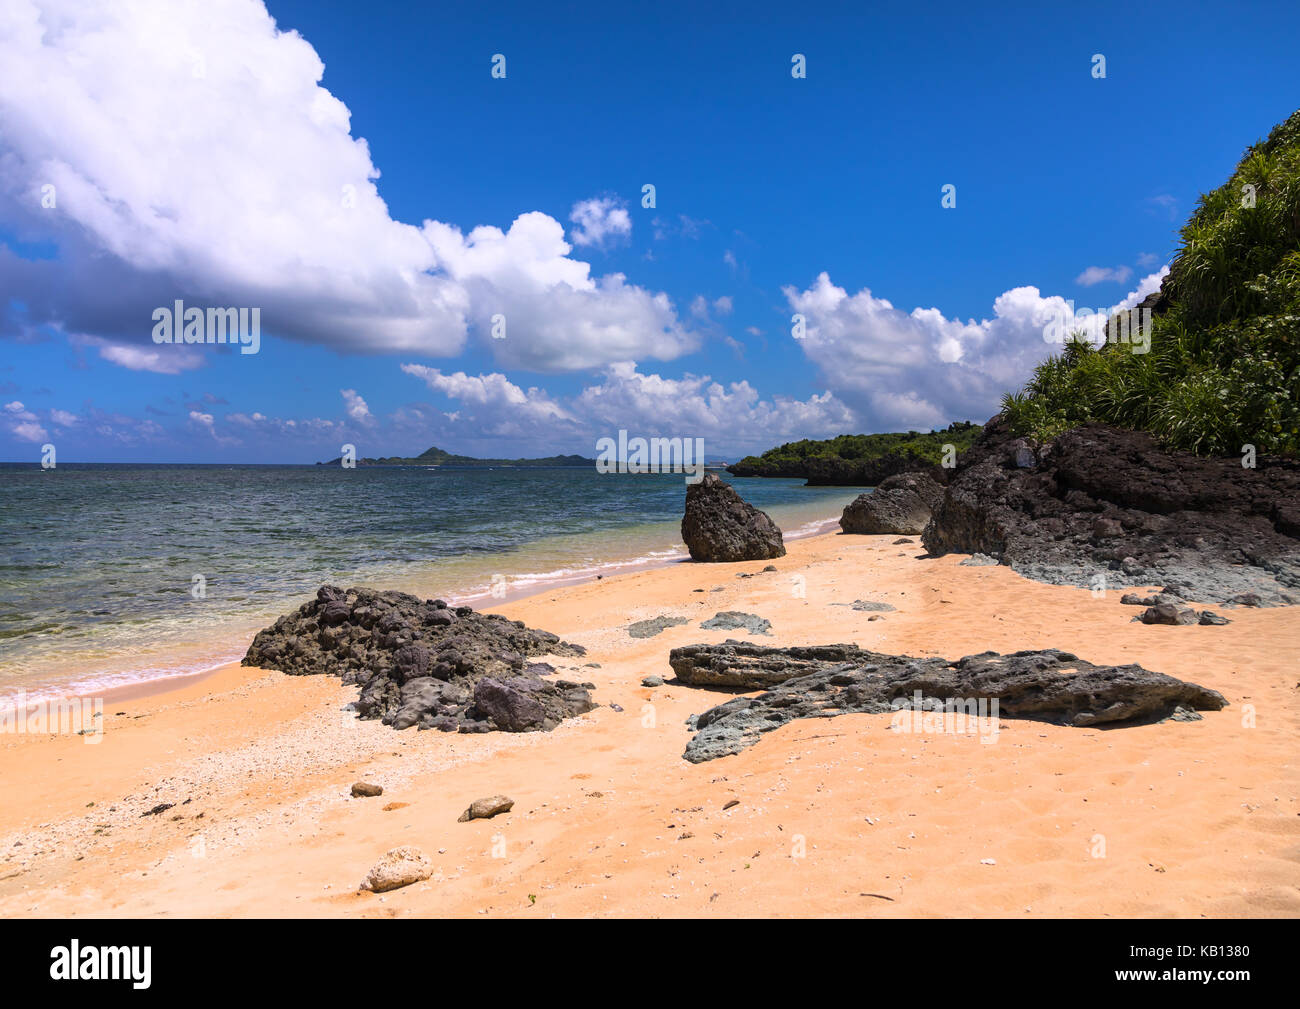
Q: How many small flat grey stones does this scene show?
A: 3